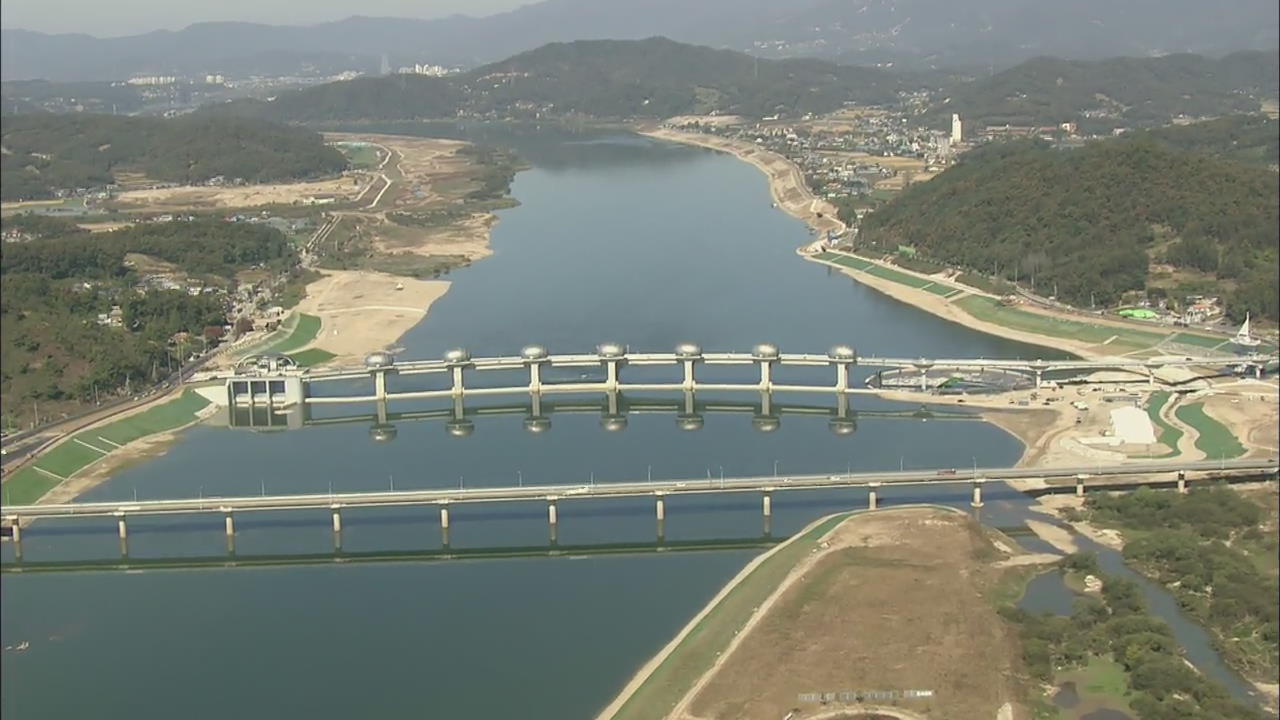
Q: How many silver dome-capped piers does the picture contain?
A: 7